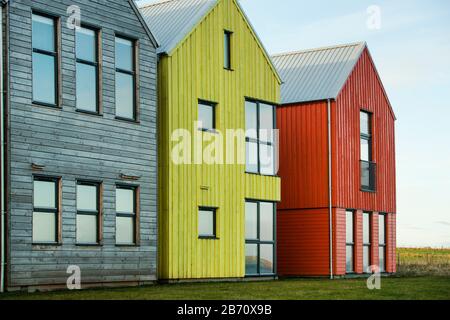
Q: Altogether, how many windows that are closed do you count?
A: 15